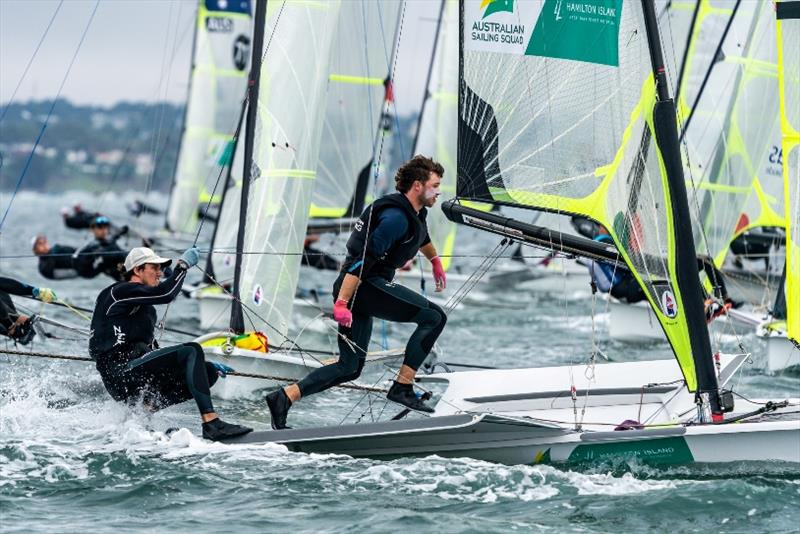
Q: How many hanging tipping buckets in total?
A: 0